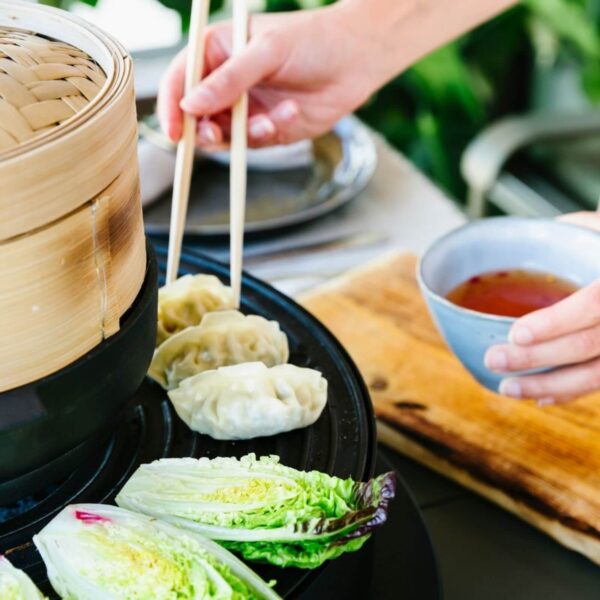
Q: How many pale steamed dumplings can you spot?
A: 3